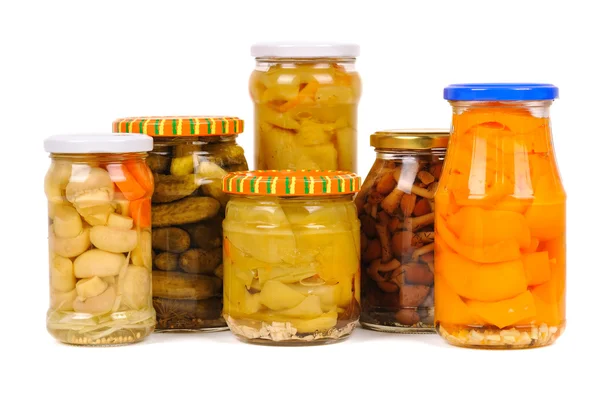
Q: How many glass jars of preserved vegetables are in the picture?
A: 6